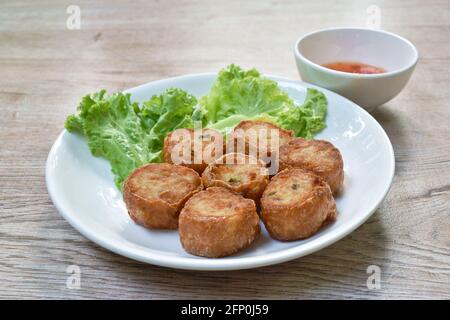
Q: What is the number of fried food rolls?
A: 7